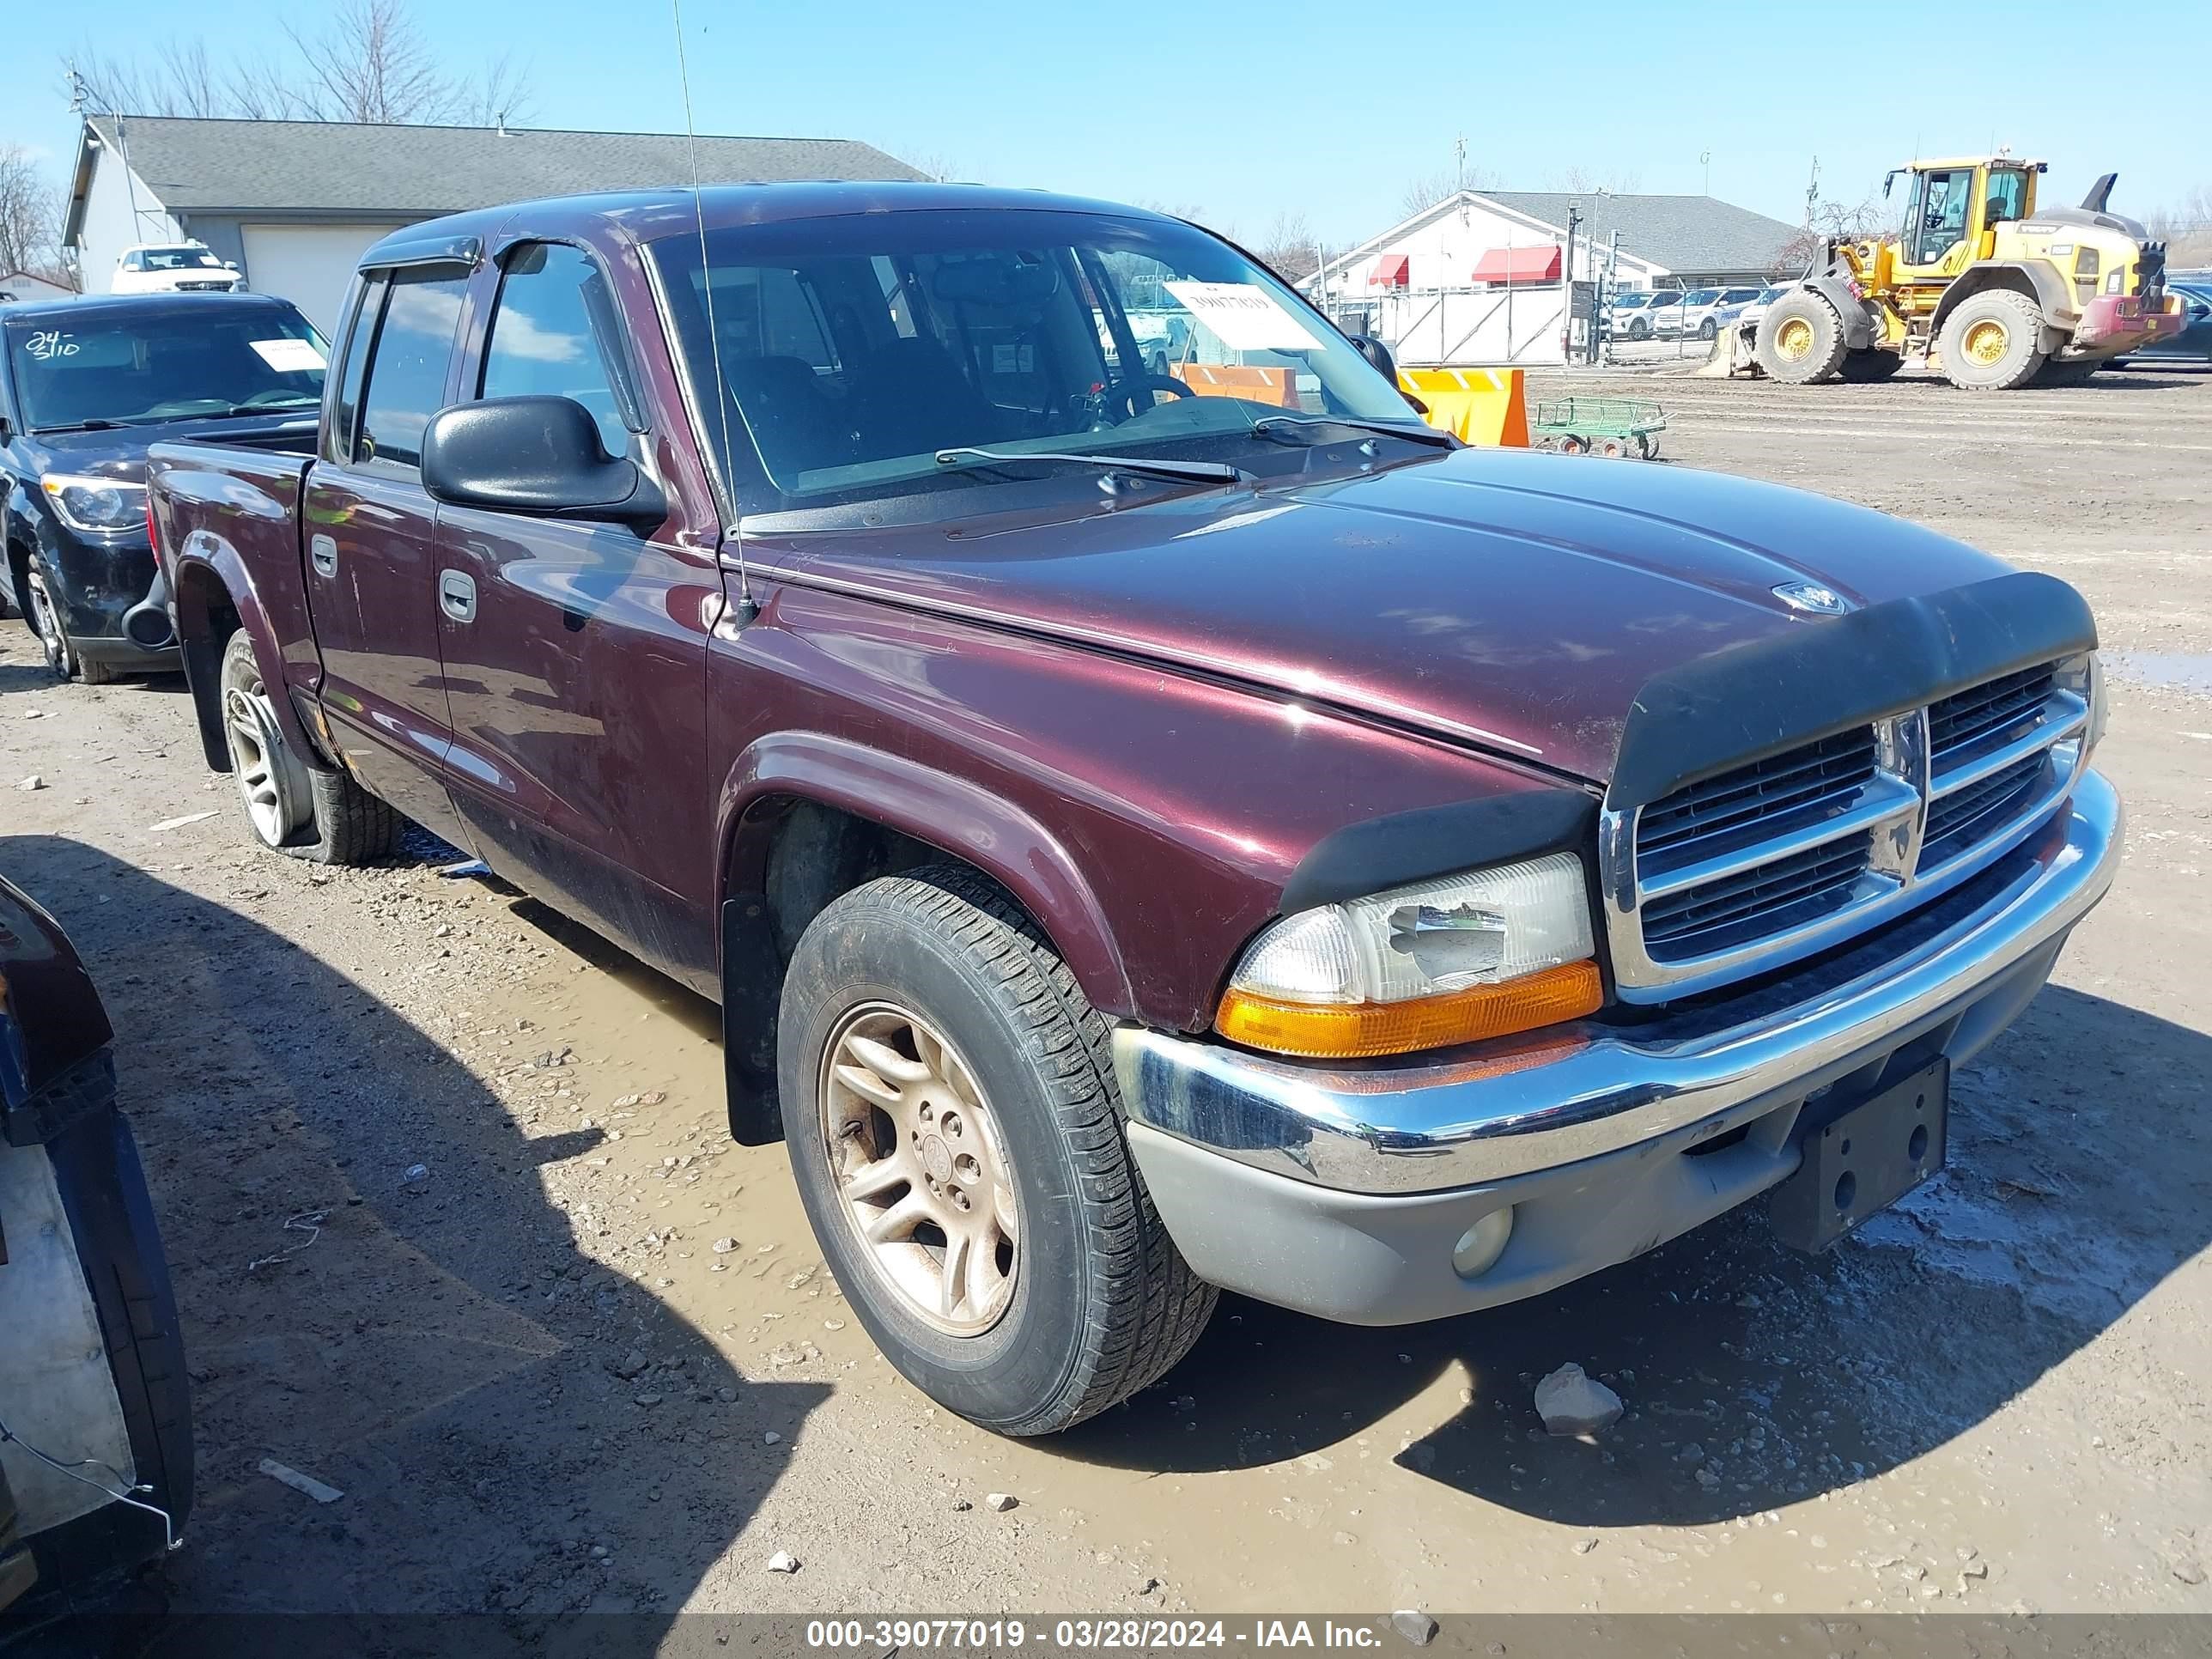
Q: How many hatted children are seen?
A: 0